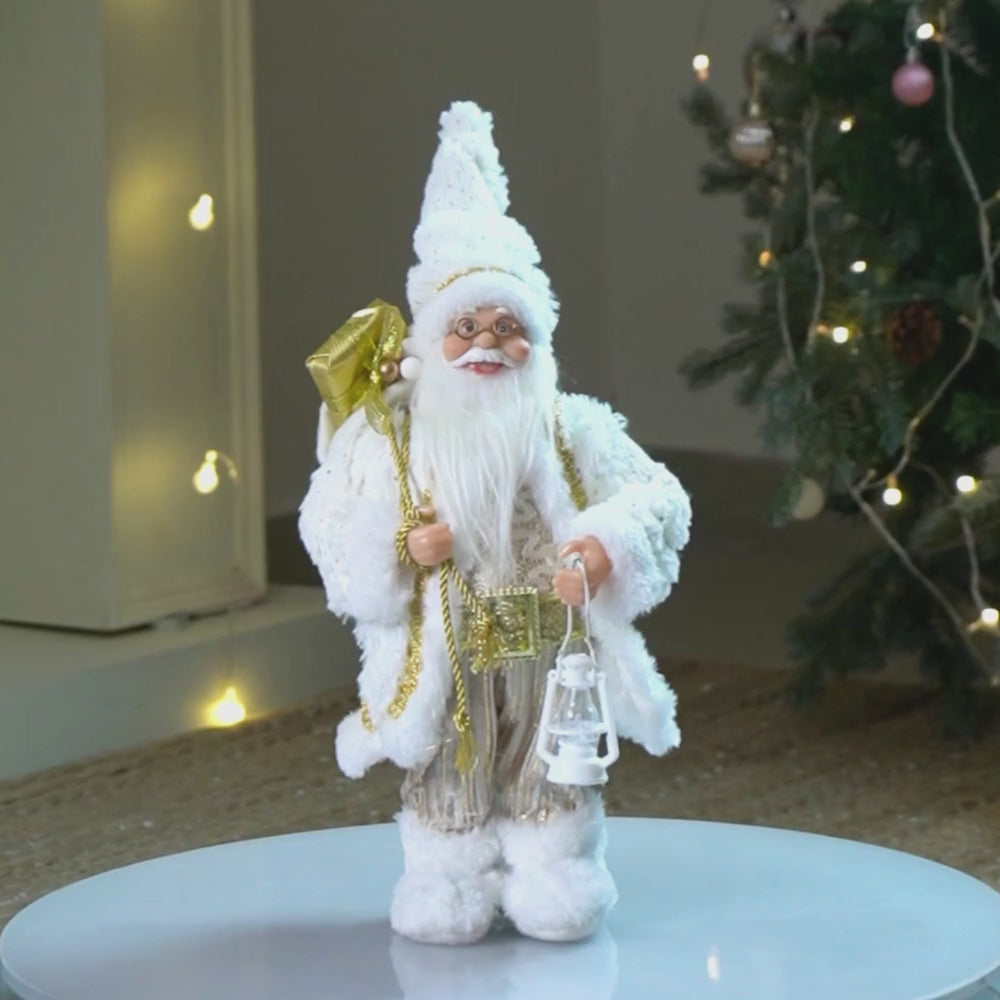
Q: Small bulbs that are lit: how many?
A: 12